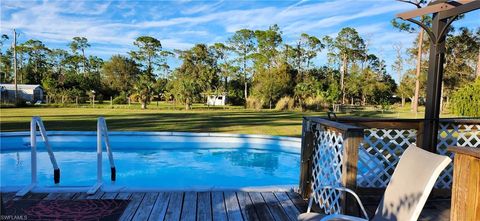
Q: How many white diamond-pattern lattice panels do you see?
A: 3